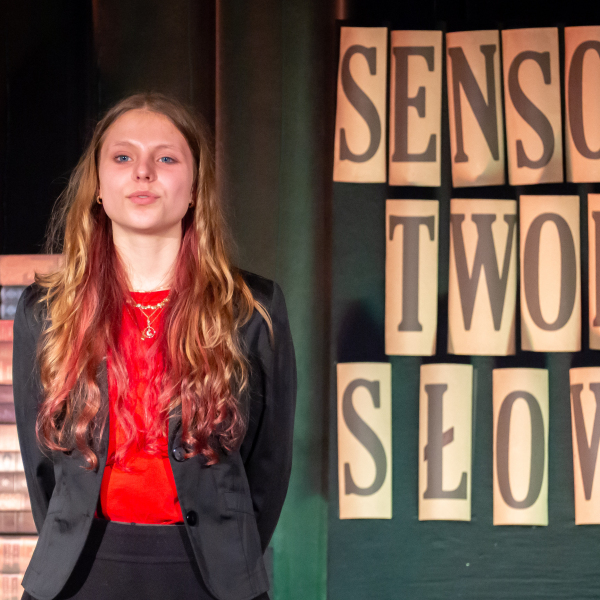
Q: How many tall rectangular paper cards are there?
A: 13